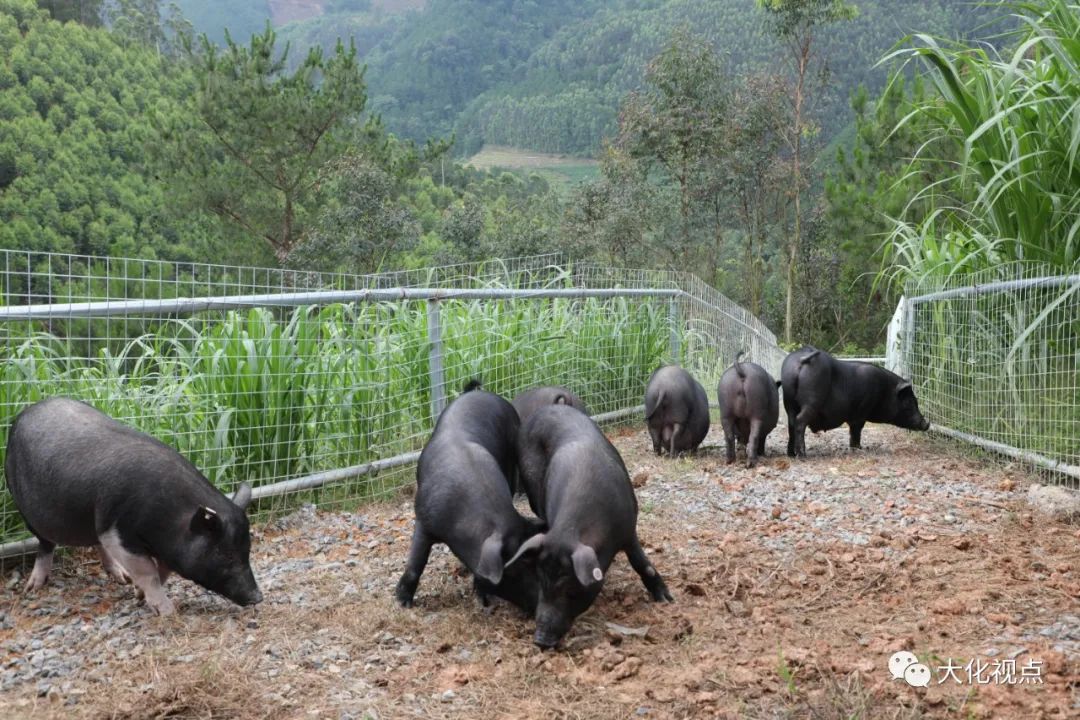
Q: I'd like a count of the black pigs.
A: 7